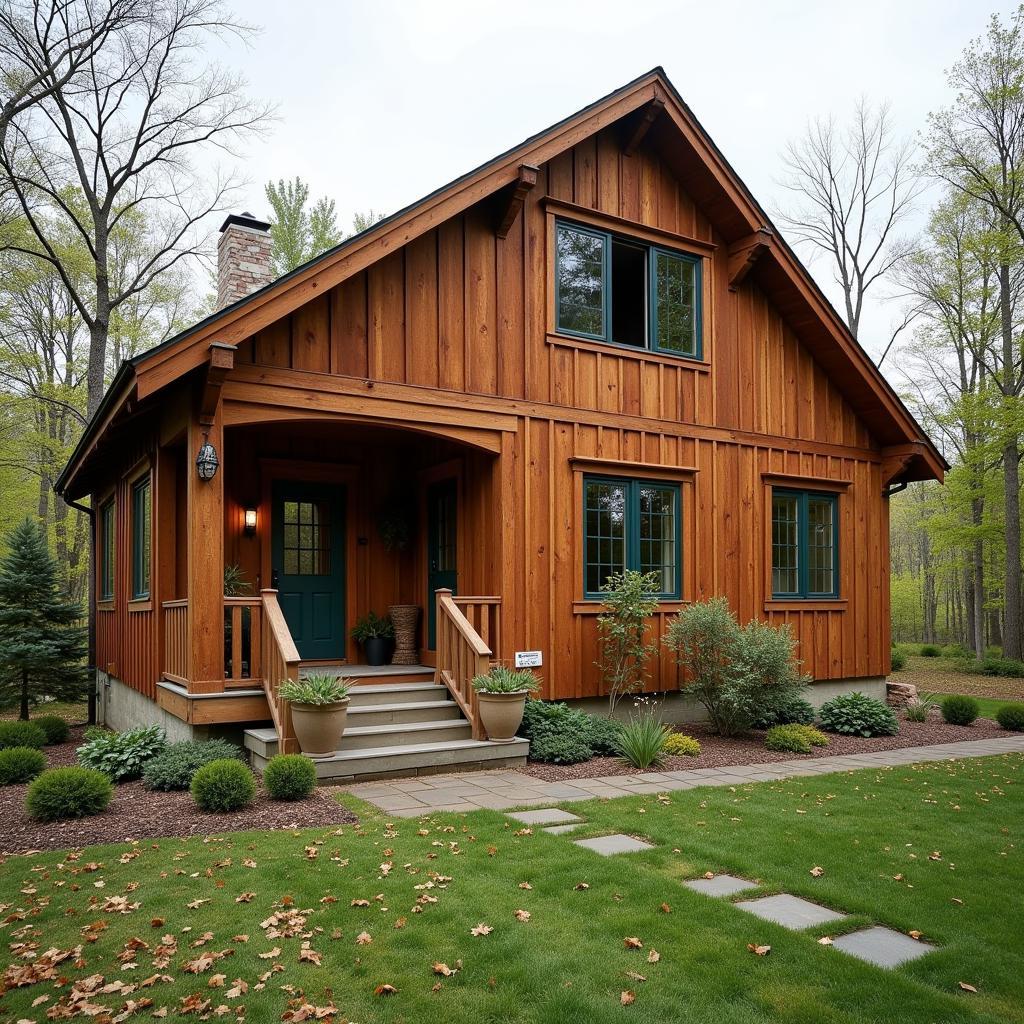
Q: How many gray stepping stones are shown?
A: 6